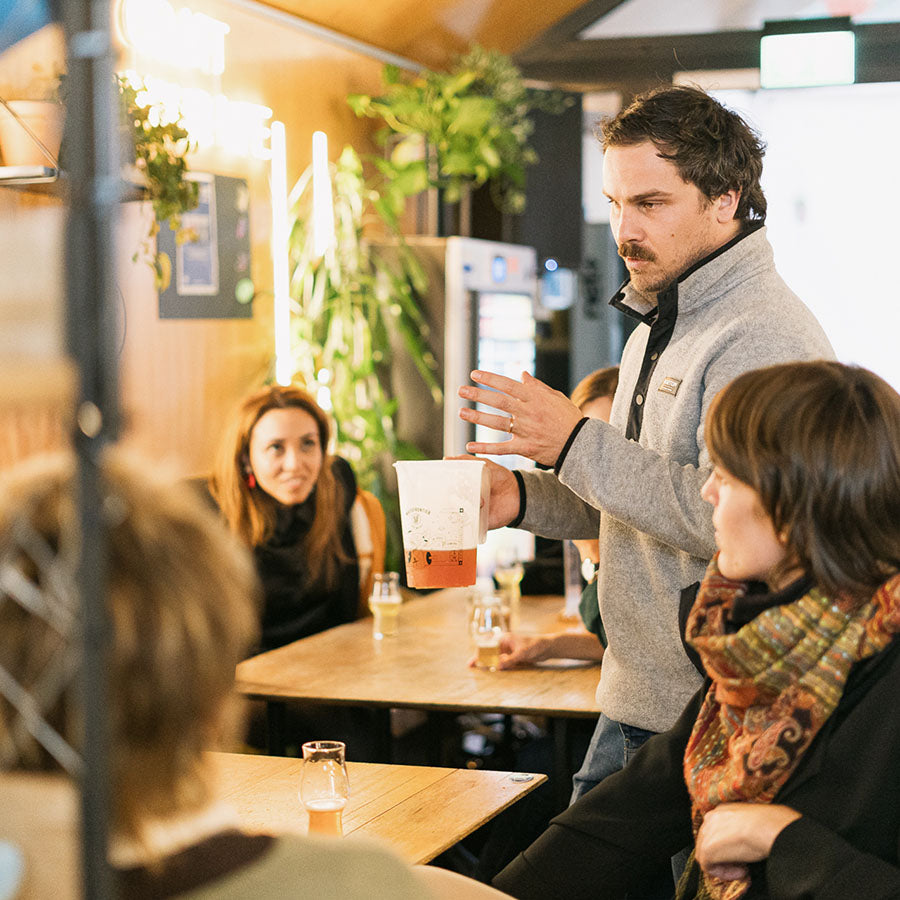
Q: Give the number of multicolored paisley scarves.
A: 1